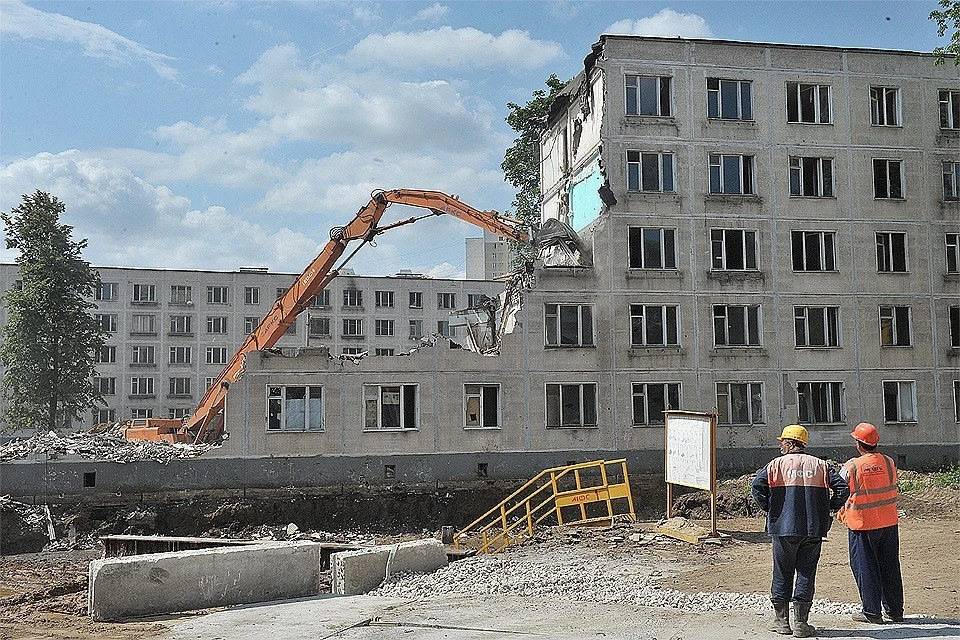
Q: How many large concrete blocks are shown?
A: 2